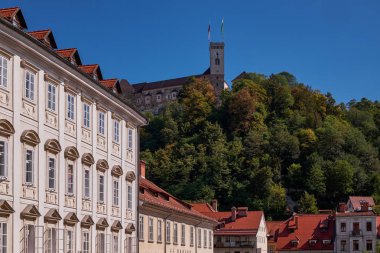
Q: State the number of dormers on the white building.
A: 5